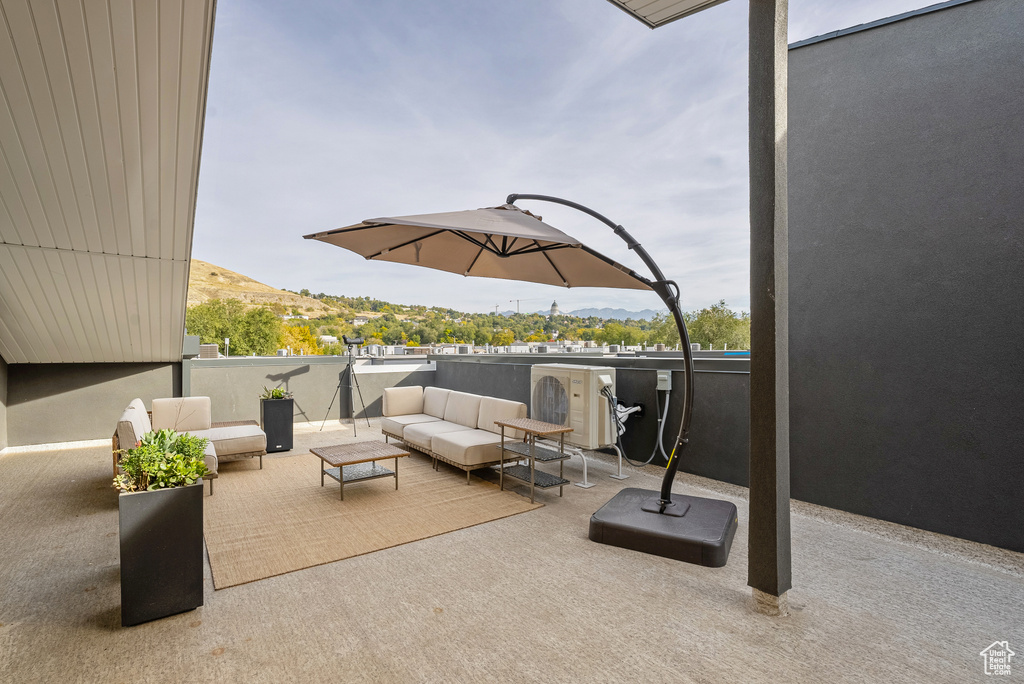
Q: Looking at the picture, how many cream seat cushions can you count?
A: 5